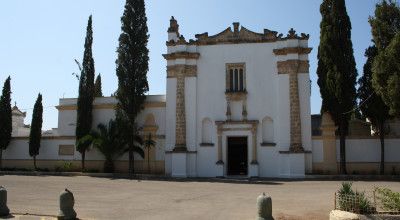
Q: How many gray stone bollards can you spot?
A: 3